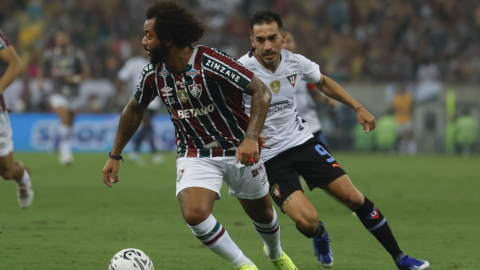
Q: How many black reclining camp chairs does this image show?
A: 0